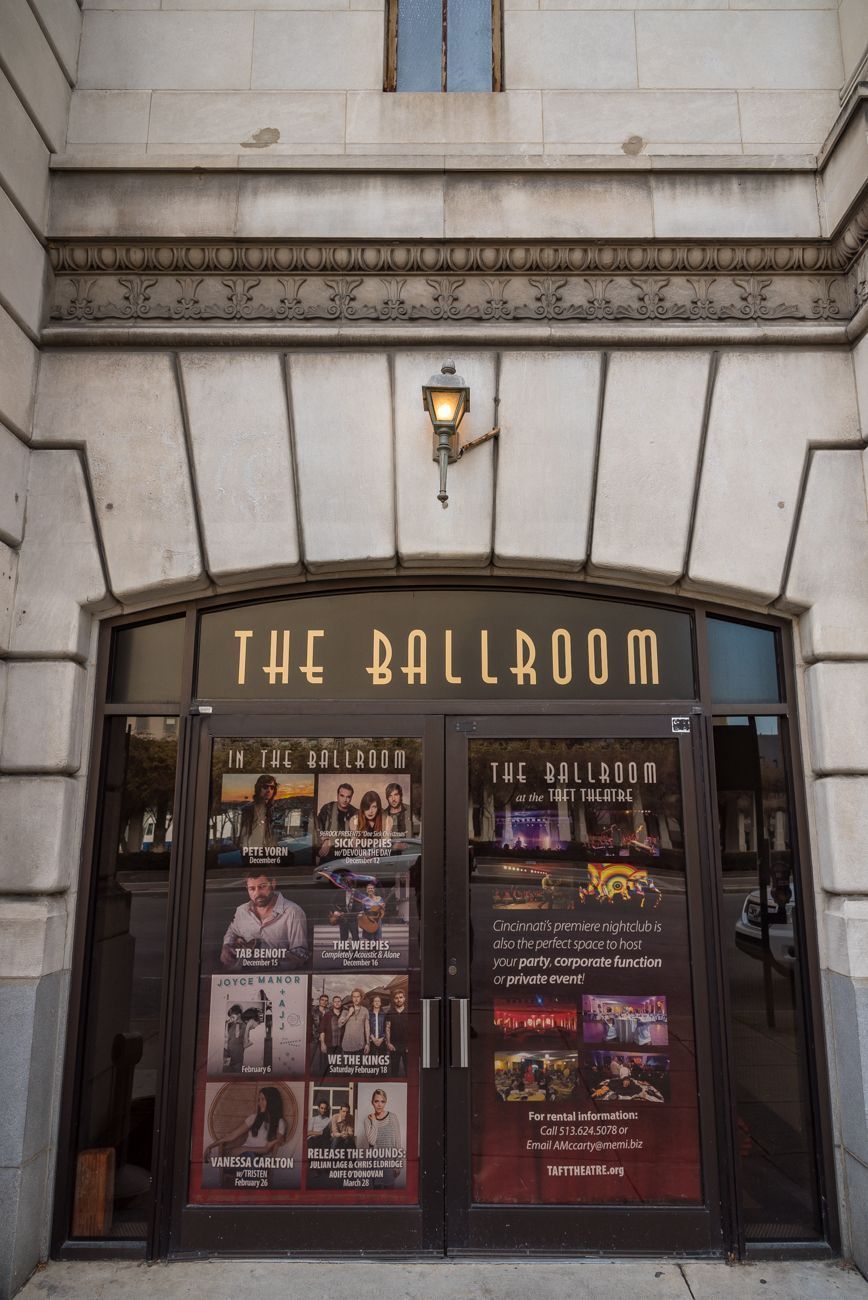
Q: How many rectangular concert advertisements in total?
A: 8